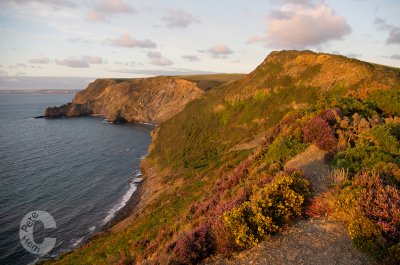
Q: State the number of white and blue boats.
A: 0